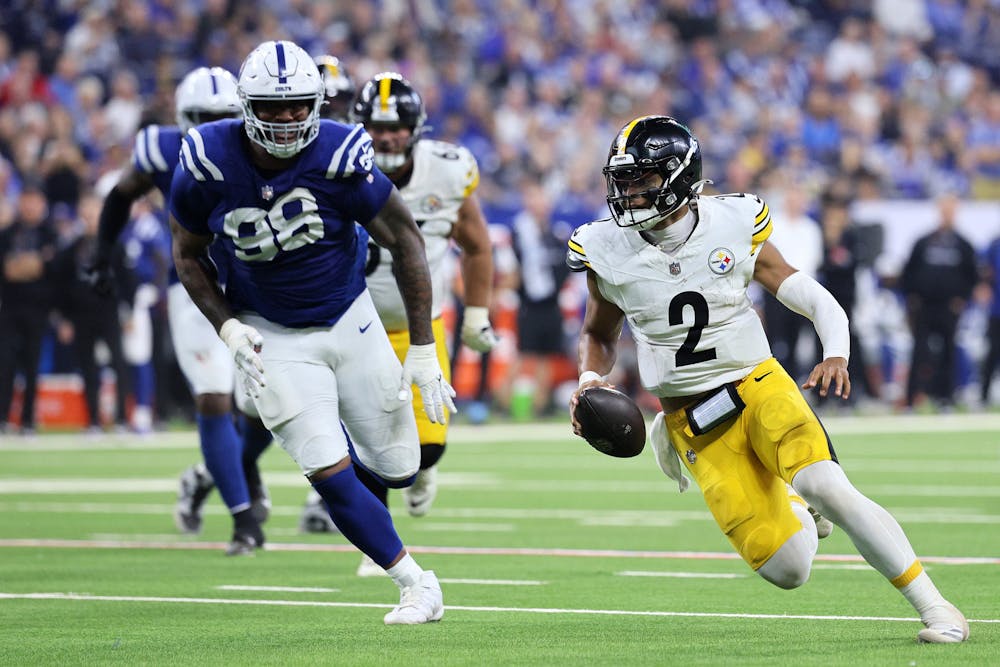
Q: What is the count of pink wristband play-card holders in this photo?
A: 0